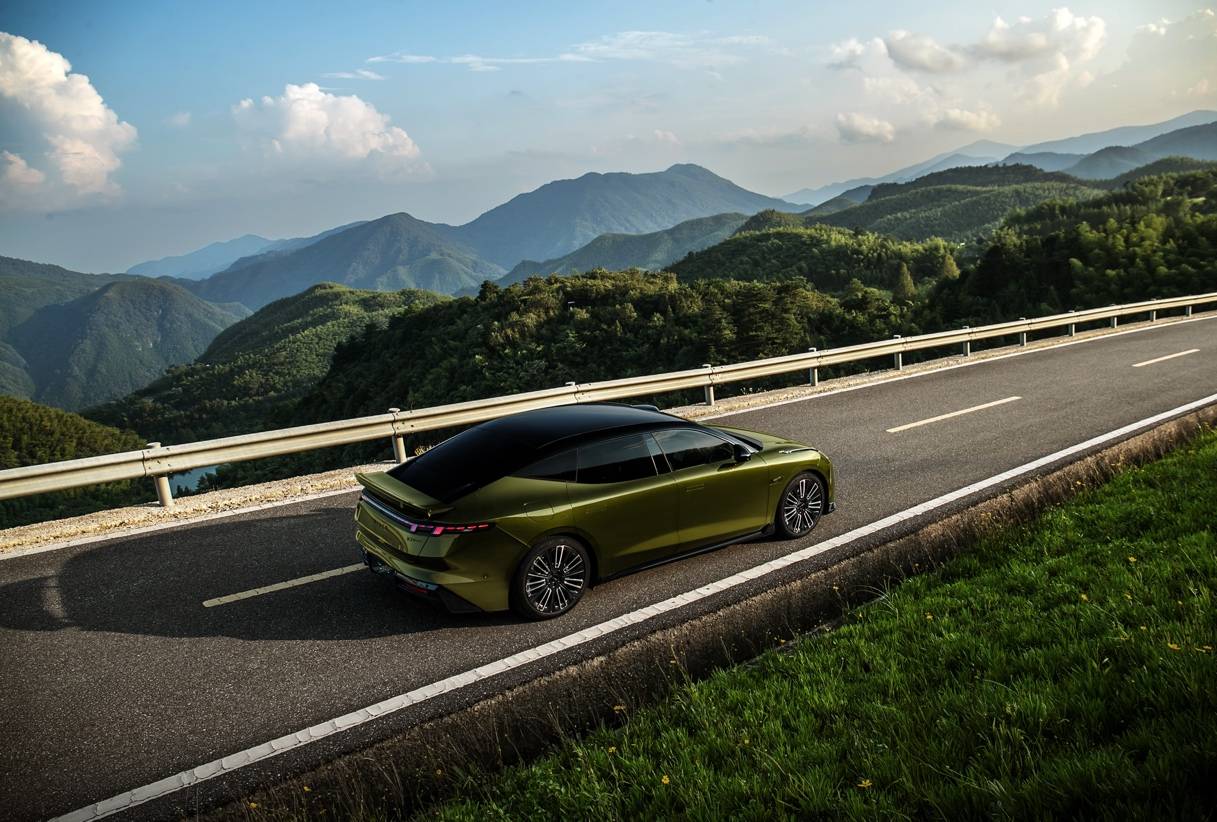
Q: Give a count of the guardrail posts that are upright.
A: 12